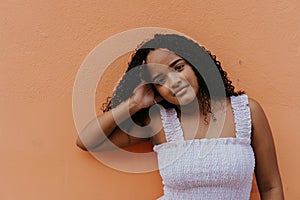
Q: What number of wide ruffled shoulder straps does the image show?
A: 2